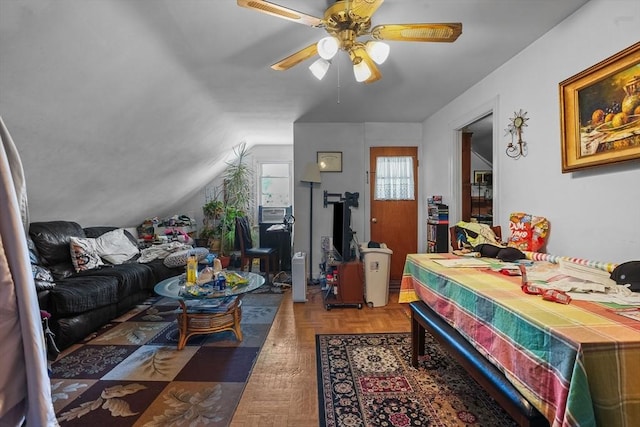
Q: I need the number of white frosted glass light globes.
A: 4